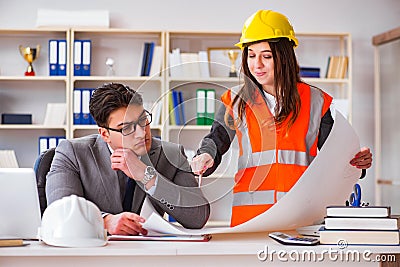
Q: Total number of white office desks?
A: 1